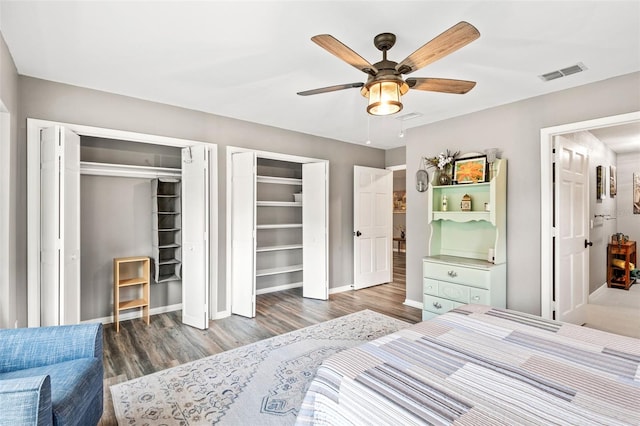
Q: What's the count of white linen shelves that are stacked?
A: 5